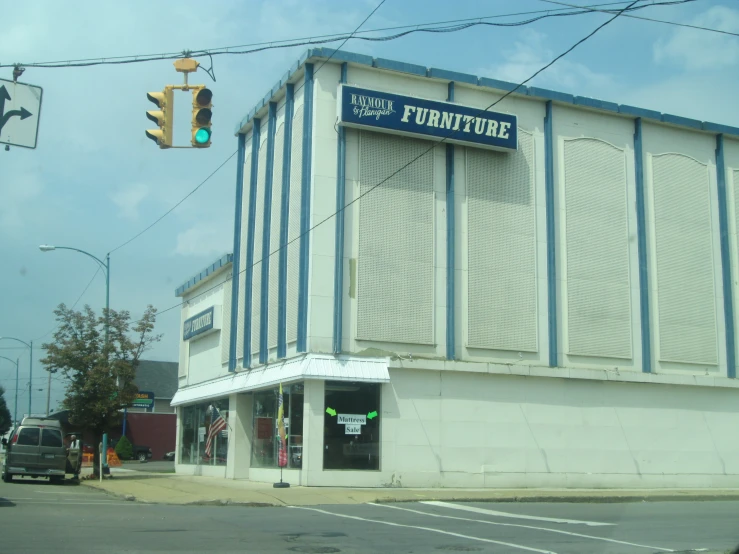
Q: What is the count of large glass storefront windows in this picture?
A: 3